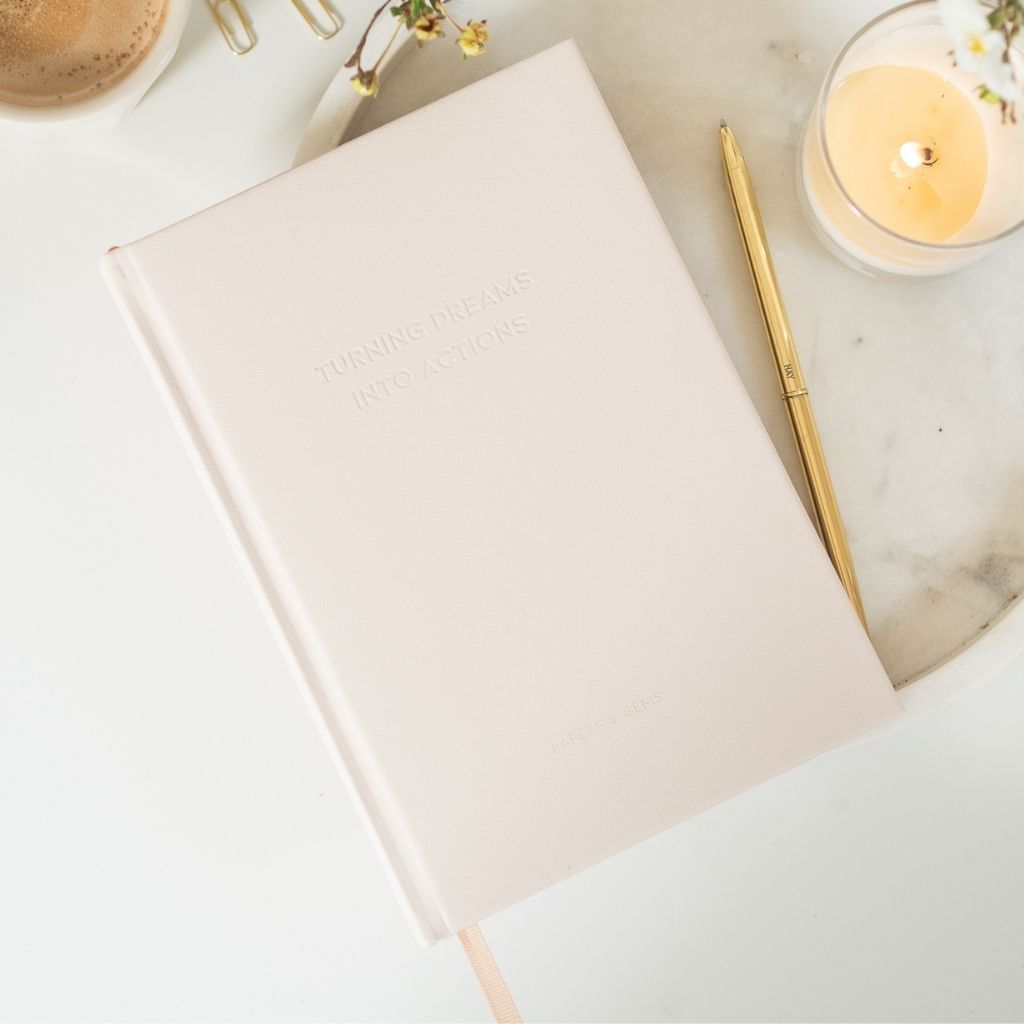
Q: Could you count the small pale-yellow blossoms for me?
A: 3